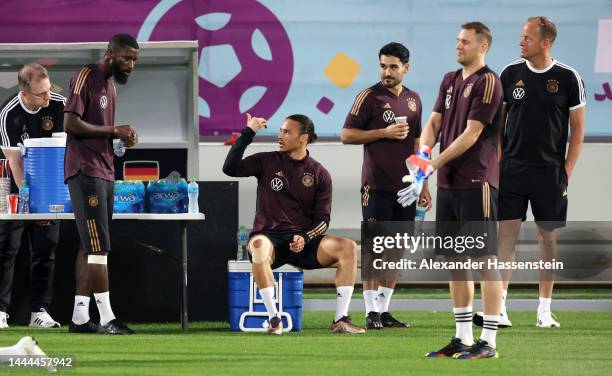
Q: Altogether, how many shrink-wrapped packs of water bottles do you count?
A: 2